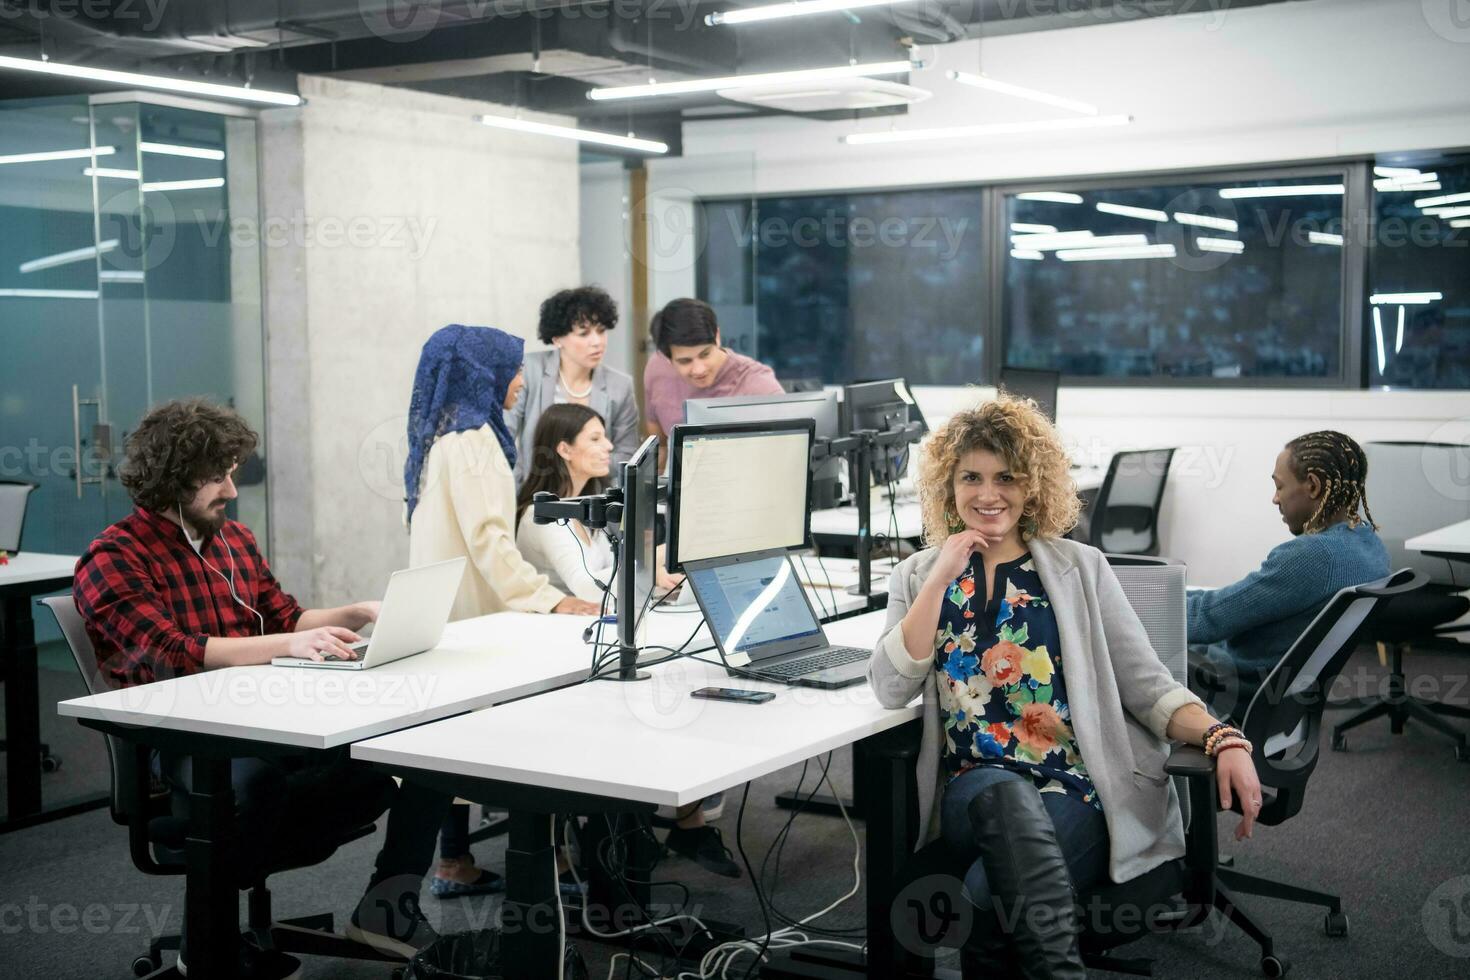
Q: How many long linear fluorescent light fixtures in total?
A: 6